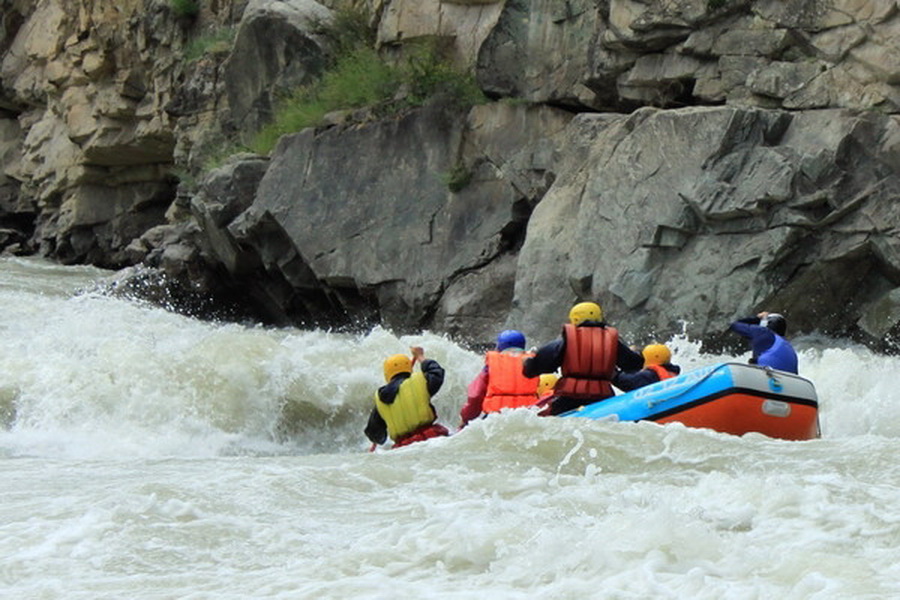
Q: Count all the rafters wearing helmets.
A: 6